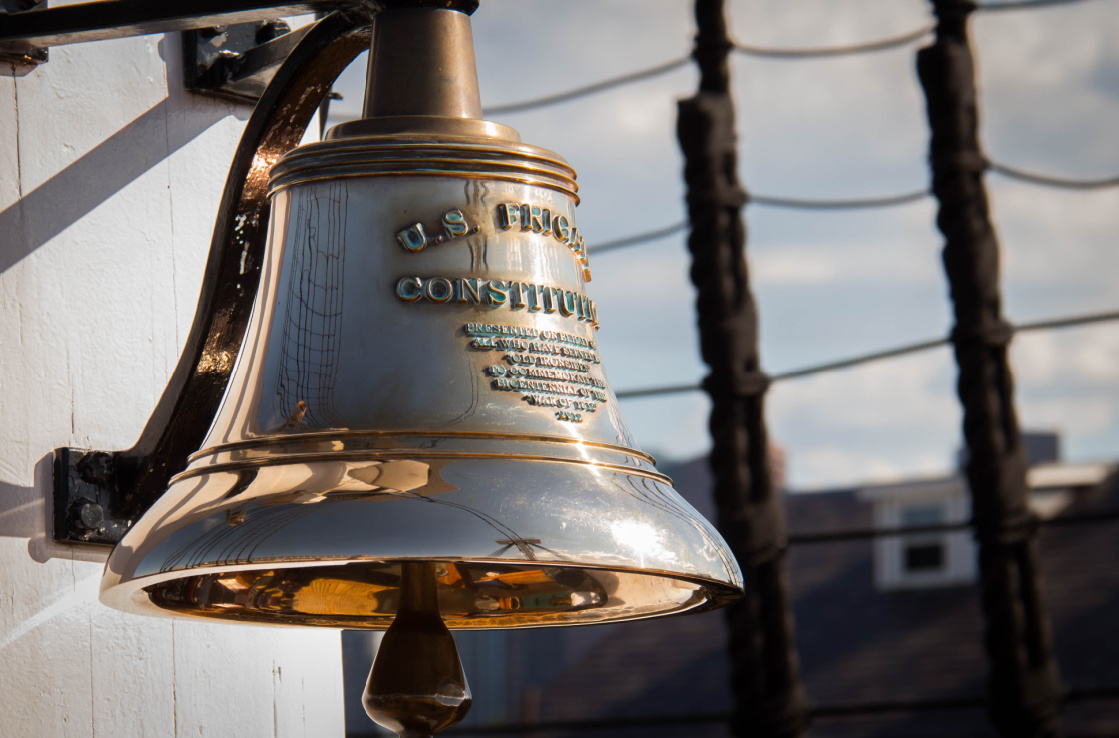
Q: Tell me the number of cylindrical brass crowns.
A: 1